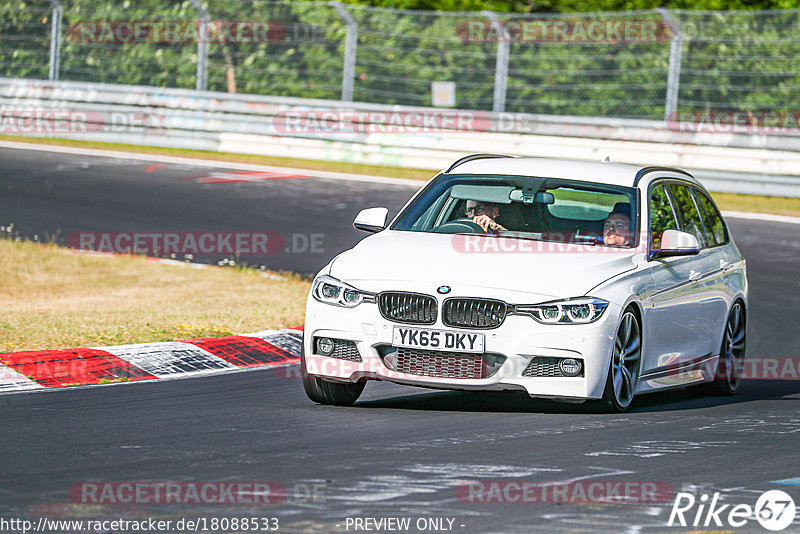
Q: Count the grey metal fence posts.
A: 5